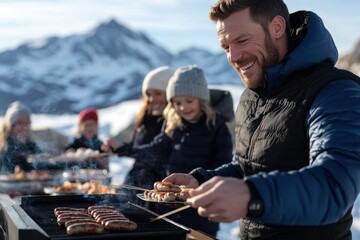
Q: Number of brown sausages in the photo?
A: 13